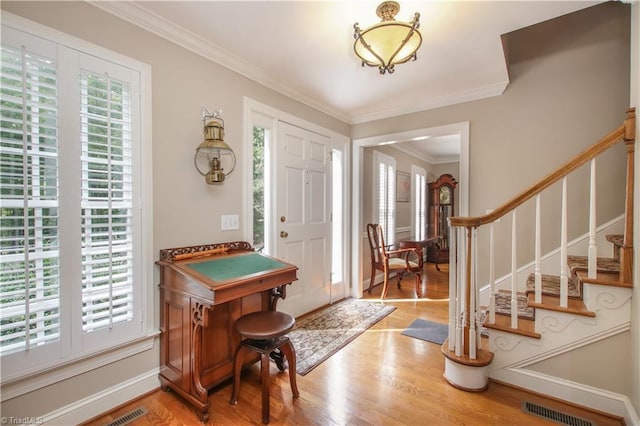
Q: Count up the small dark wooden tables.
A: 1